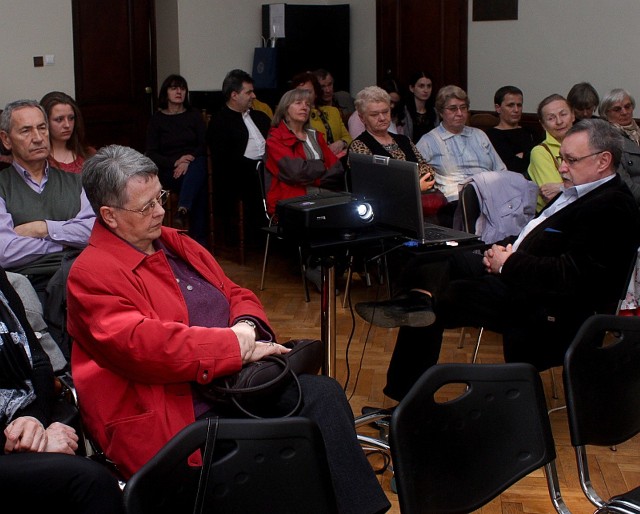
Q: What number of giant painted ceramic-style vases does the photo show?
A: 0